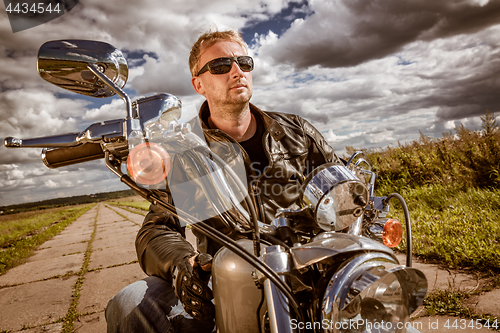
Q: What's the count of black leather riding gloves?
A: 1